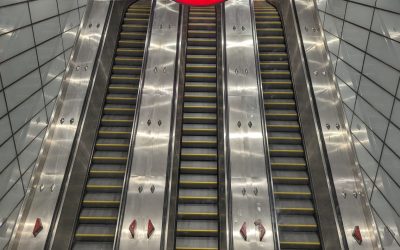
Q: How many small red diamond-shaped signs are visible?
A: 6